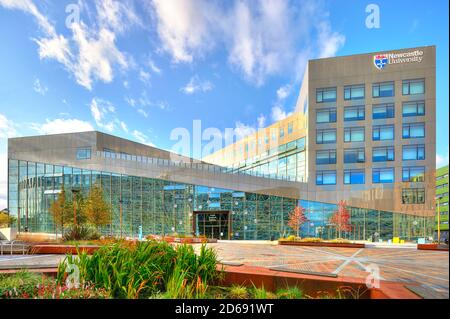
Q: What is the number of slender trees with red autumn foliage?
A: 2